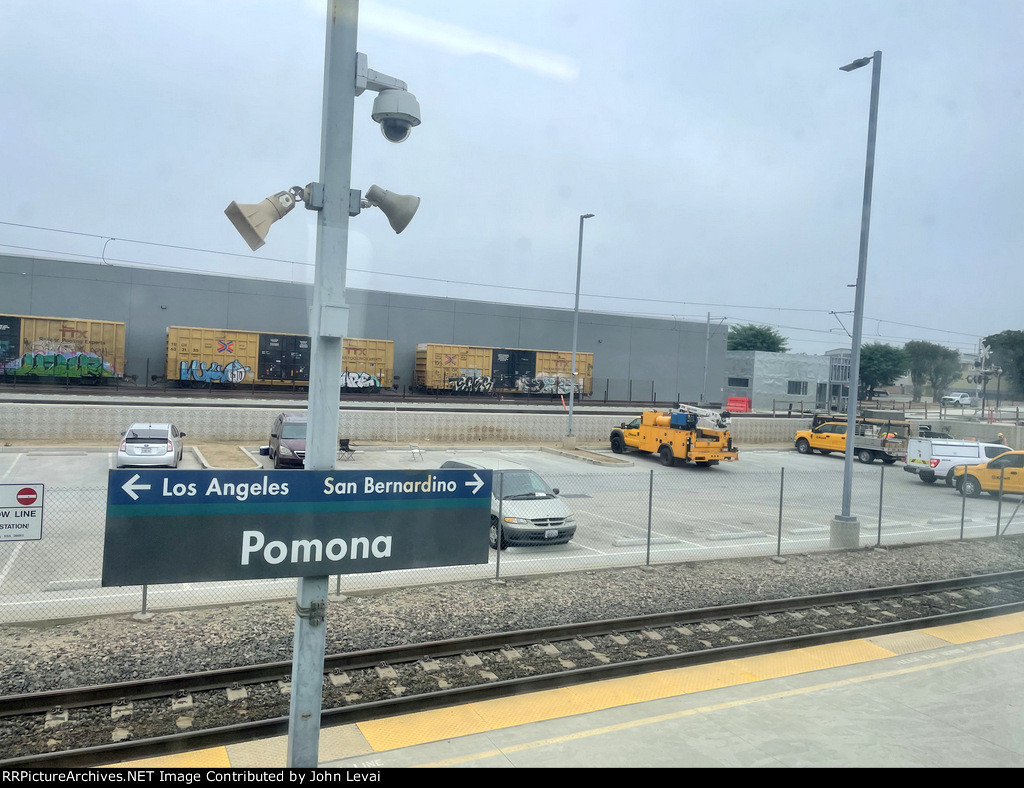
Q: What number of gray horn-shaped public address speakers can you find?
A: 2